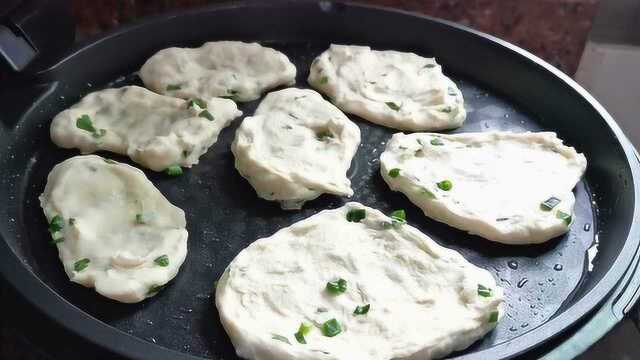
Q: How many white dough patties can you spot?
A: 7